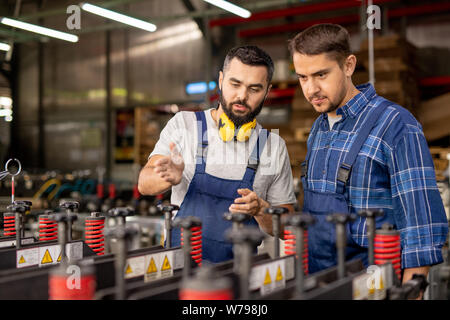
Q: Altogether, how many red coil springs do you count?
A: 8